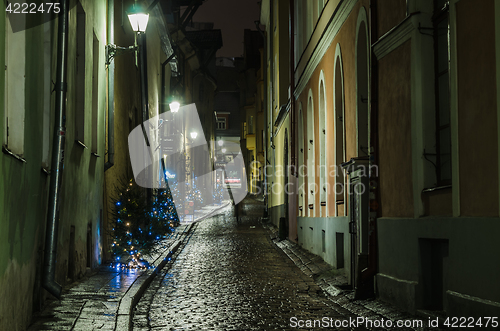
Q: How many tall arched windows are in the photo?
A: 5